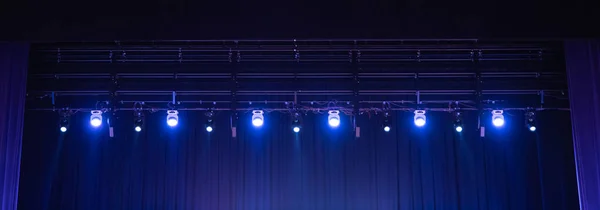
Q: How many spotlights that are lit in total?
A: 13